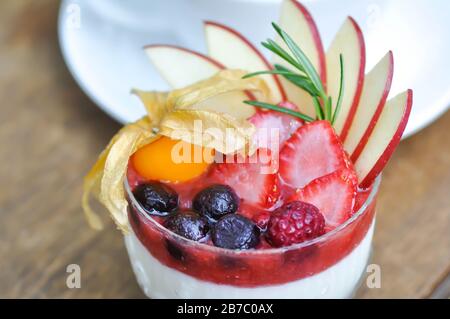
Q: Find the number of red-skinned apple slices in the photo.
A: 6